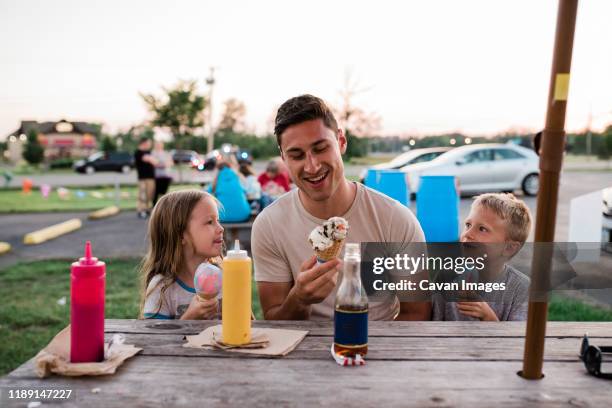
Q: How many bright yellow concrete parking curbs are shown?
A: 3